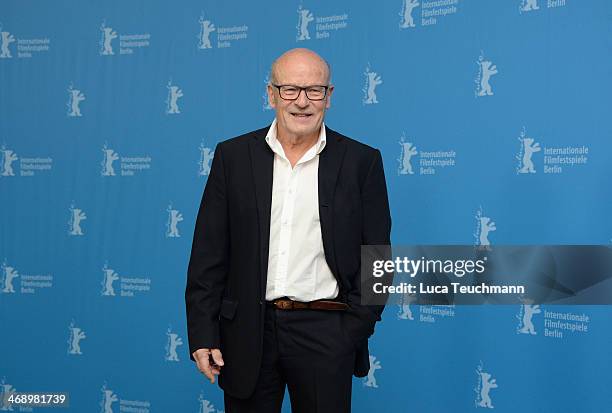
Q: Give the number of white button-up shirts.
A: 1